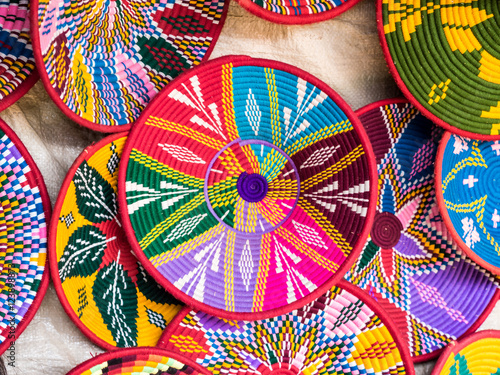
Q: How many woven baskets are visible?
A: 12